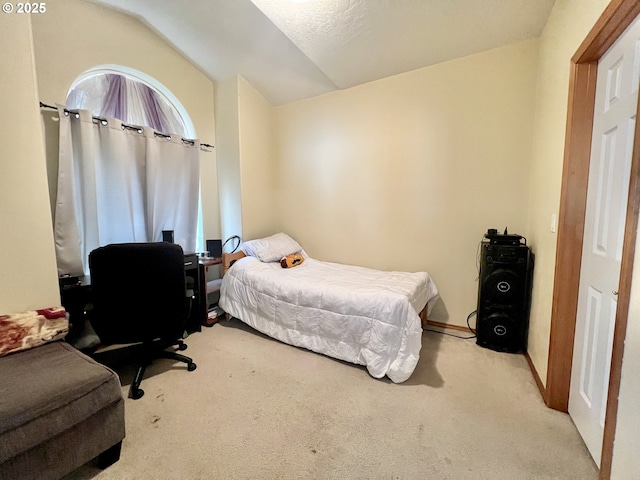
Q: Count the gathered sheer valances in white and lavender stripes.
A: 1